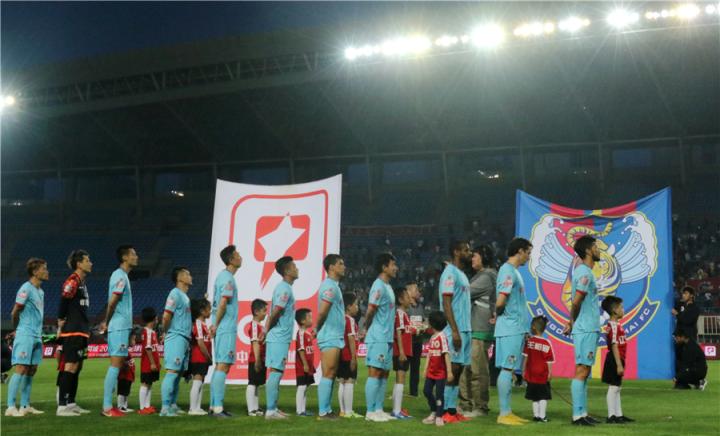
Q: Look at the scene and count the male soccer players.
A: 11